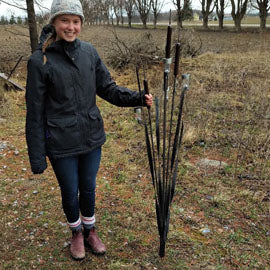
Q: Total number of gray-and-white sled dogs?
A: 0